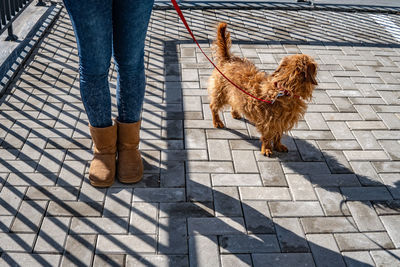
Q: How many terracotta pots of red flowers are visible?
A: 0